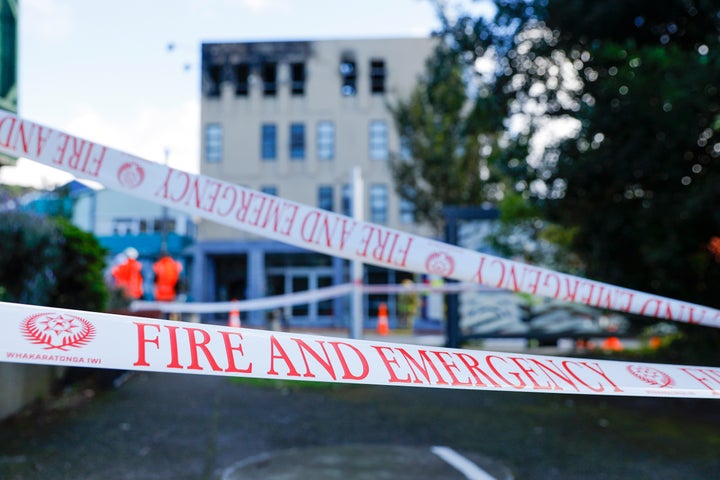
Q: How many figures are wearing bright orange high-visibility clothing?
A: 2